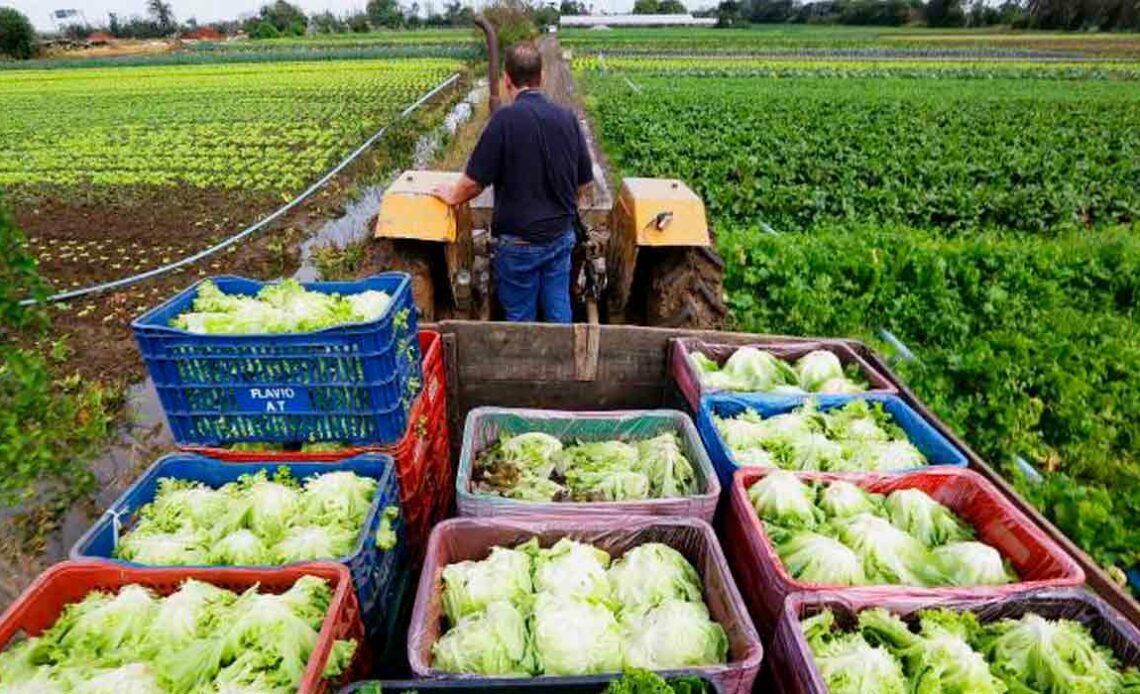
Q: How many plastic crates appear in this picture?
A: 11